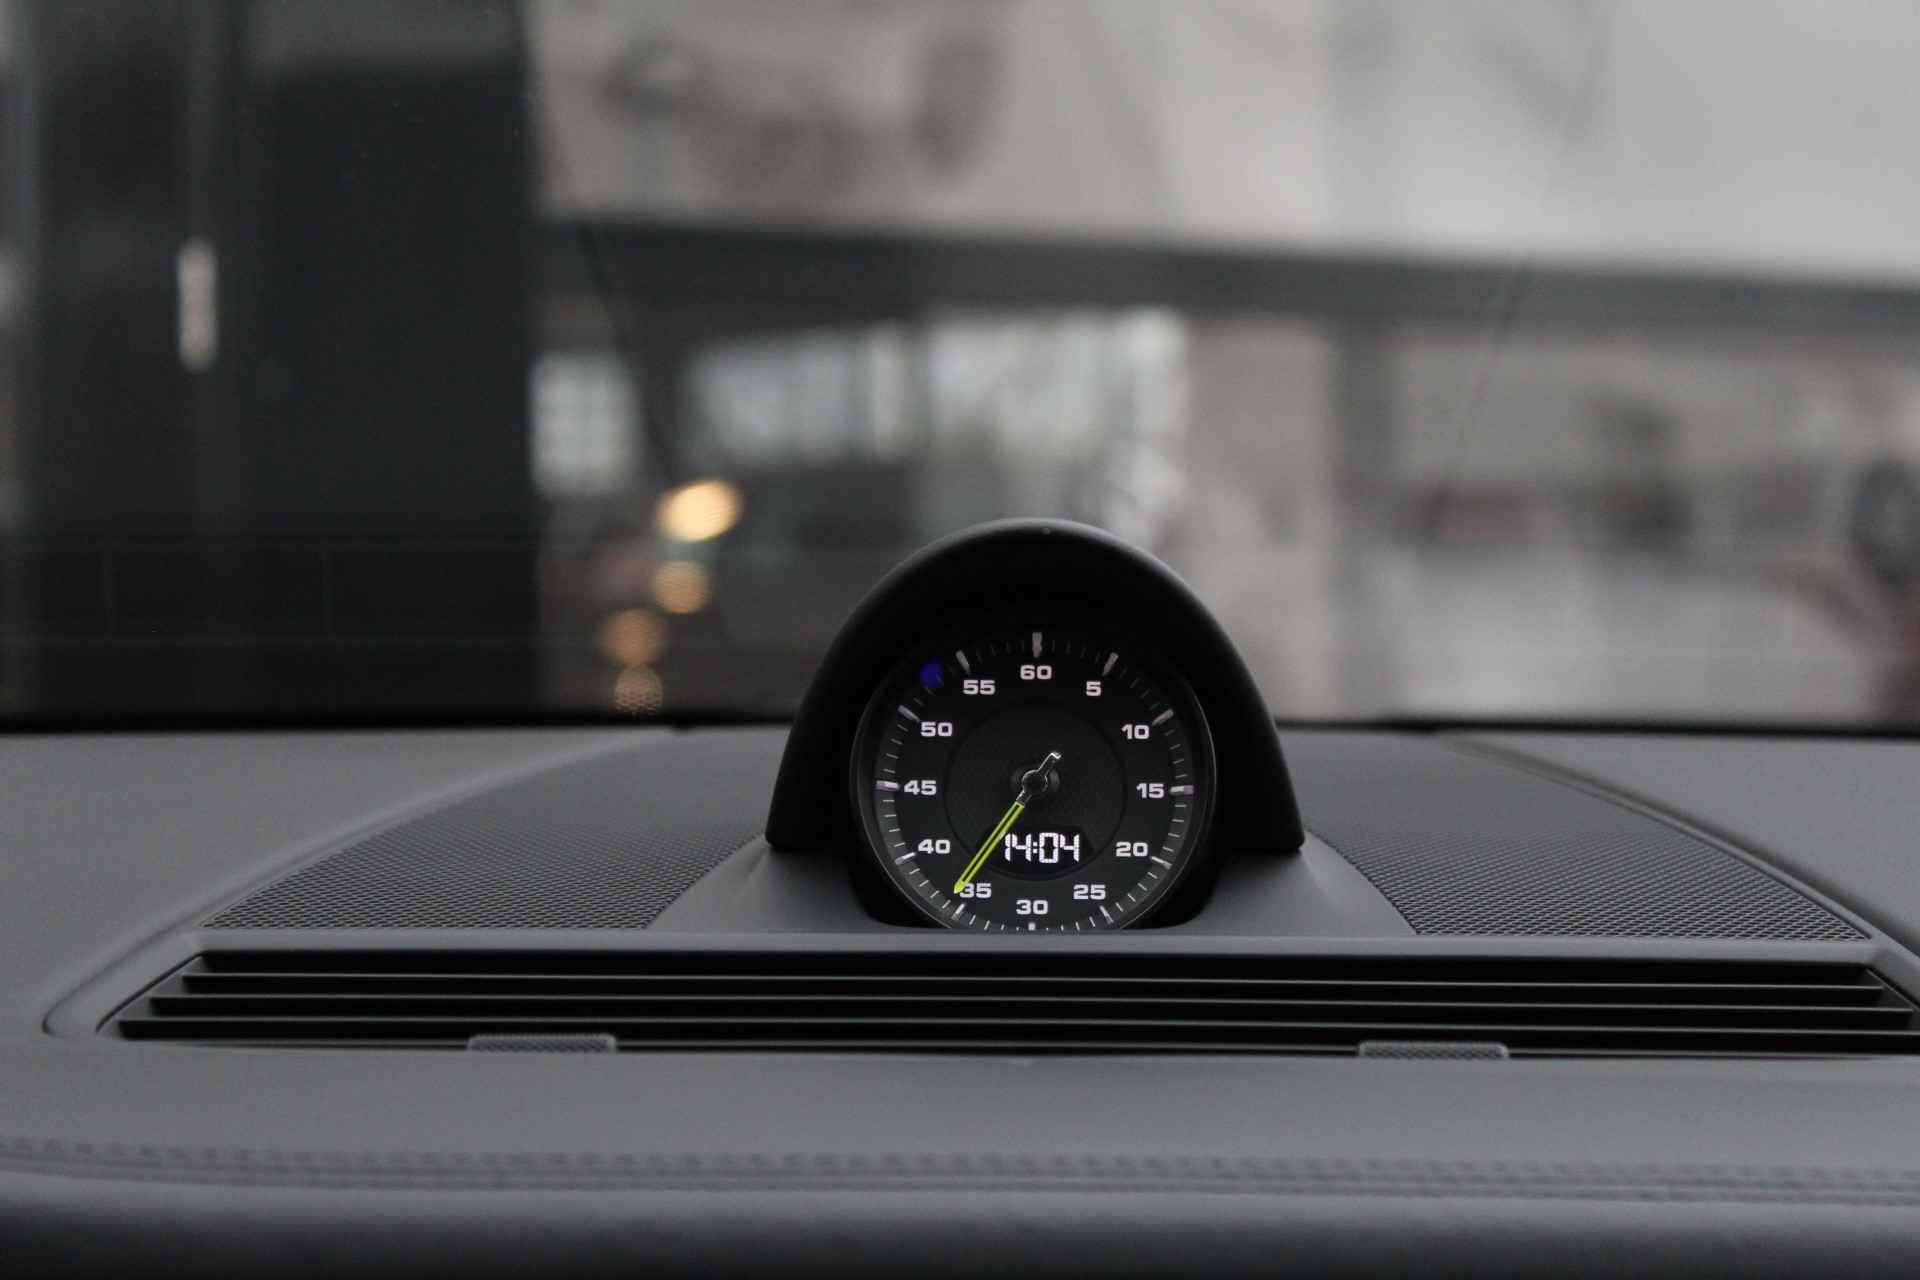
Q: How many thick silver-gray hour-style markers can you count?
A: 12